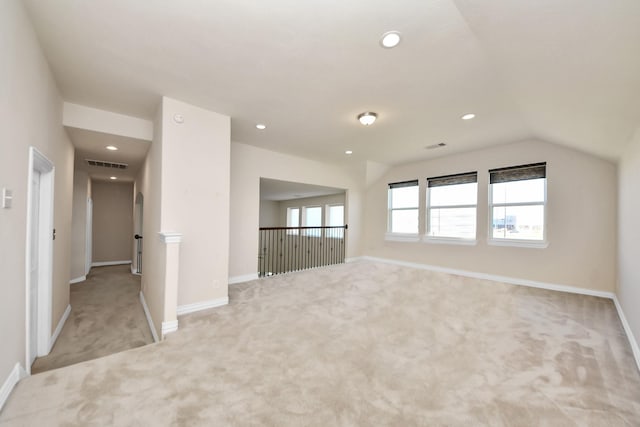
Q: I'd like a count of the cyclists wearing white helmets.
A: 0